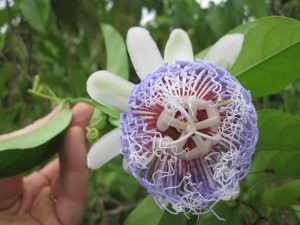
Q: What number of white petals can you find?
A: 5